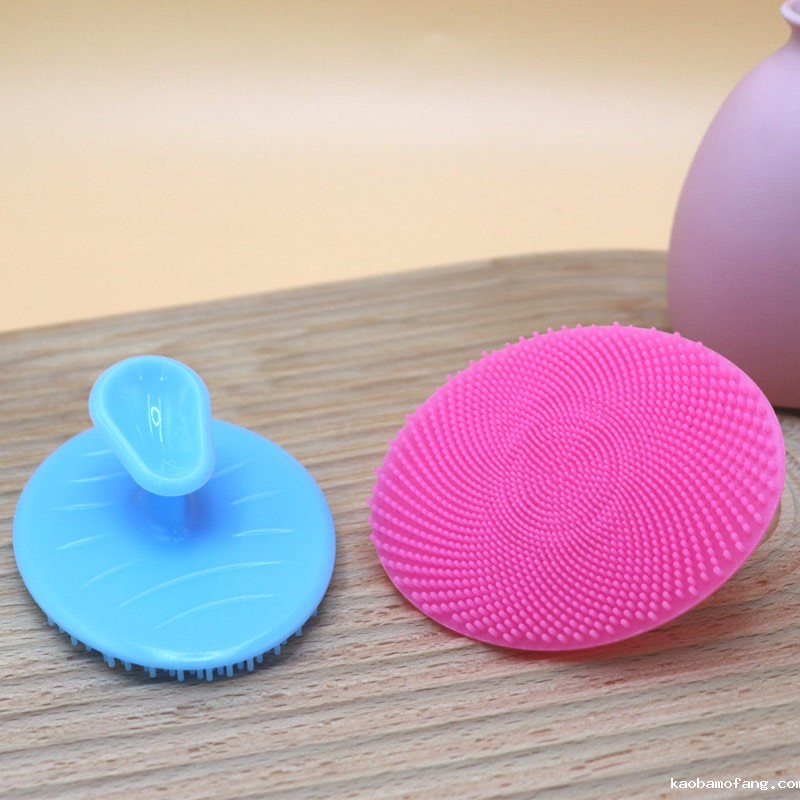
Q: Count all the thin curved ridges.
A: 10